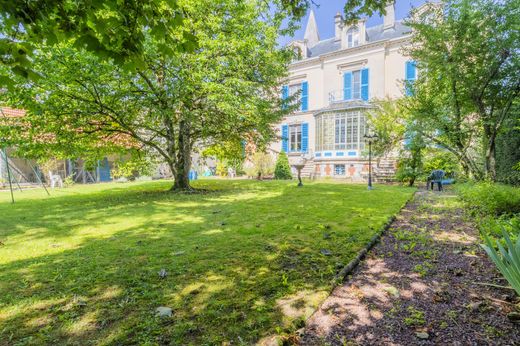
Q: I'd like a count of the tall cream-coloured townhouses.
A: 1